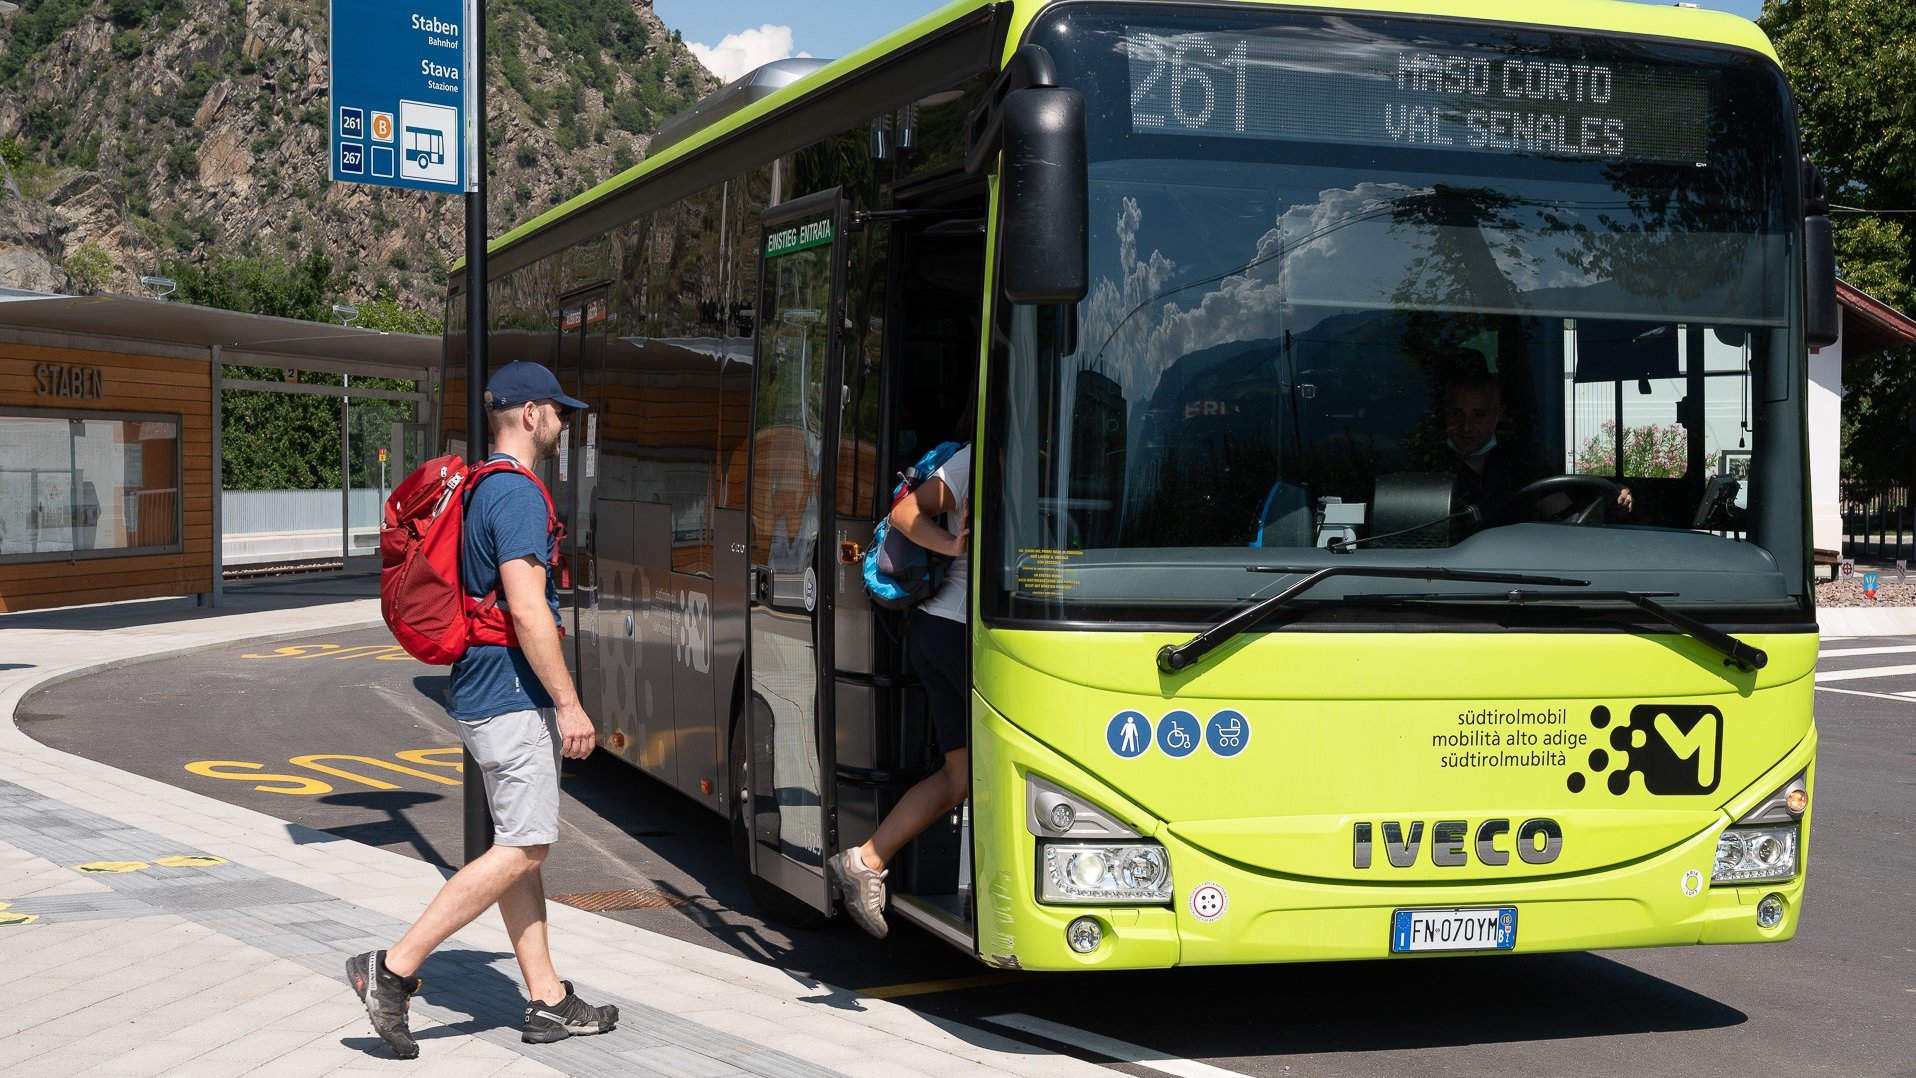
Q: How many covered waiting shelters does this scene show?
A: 1